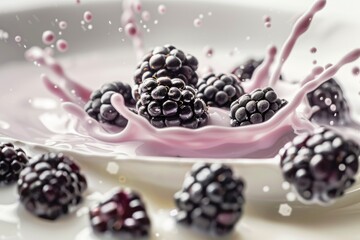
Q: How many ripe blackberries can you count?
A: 12